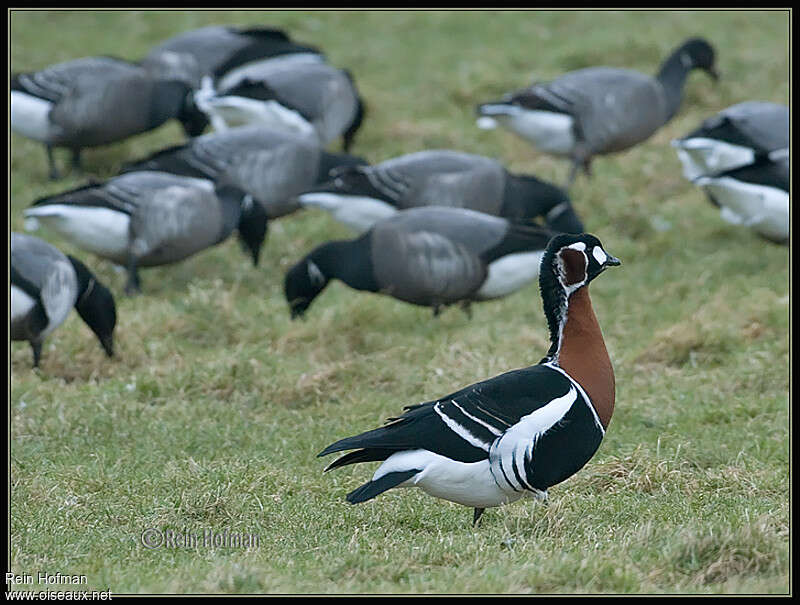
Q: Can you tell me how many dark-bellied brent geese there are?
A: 11